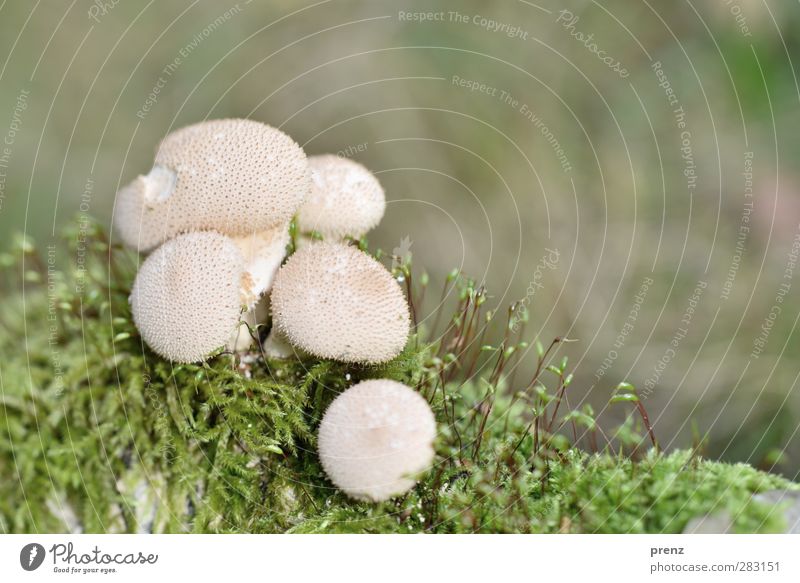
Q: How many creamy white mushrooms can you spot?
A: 5